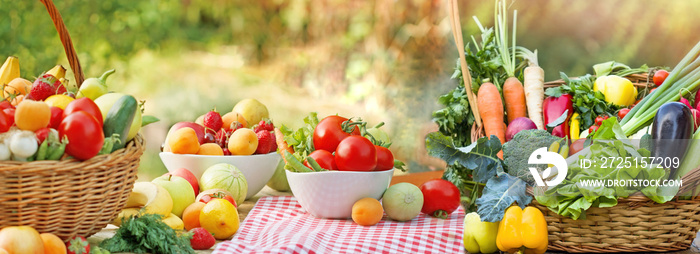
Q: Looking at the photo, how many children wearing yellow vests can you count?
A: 0